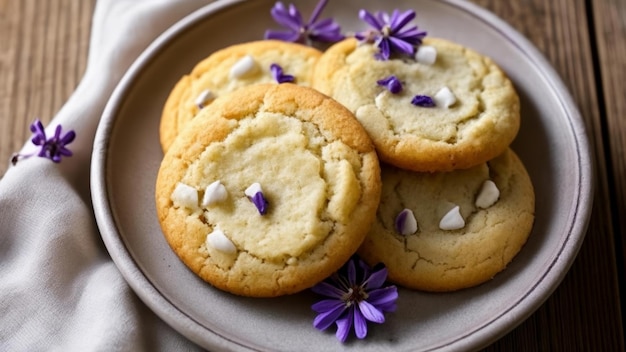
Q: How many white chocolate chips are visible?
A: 11